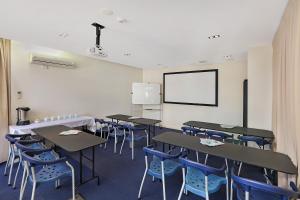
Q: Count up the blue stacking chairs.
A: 12